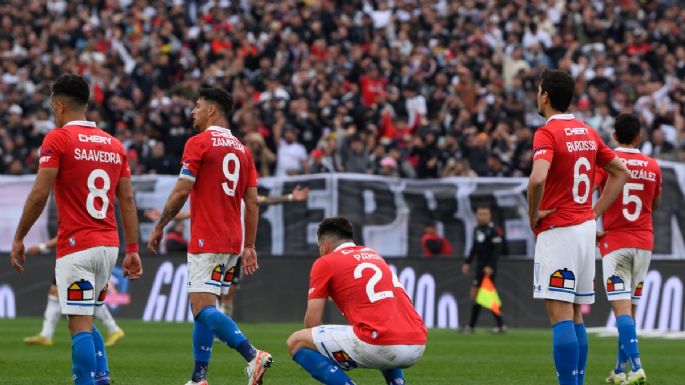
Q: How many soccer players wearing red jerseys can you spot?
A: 5